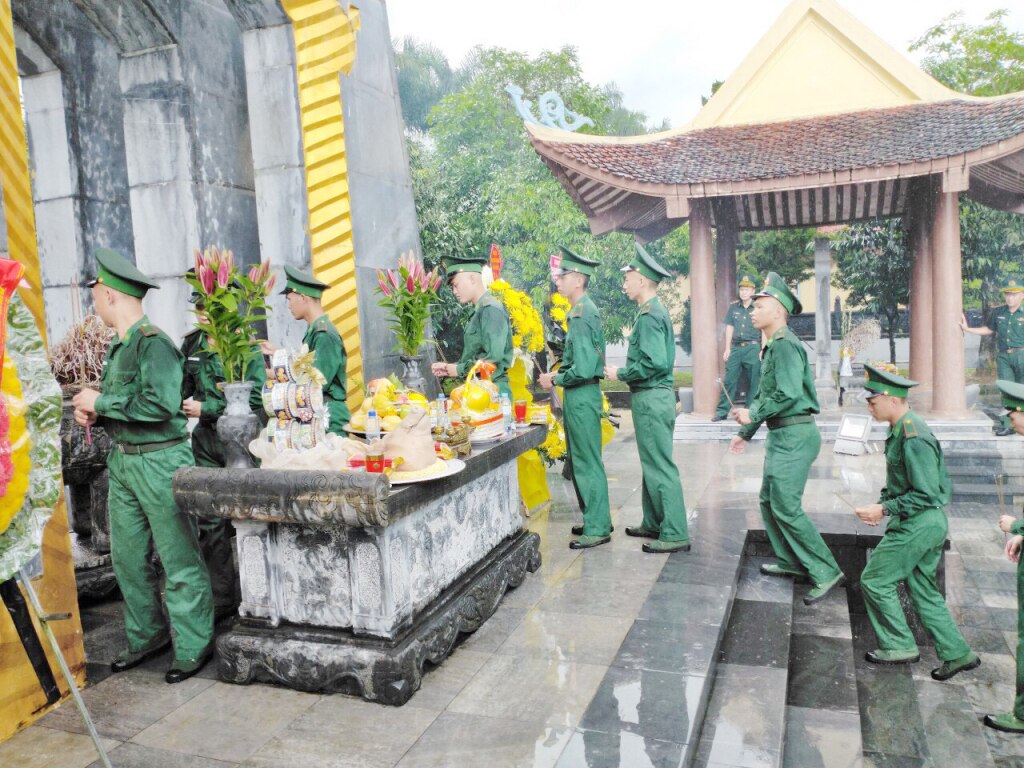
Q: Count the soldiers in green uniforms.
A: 11